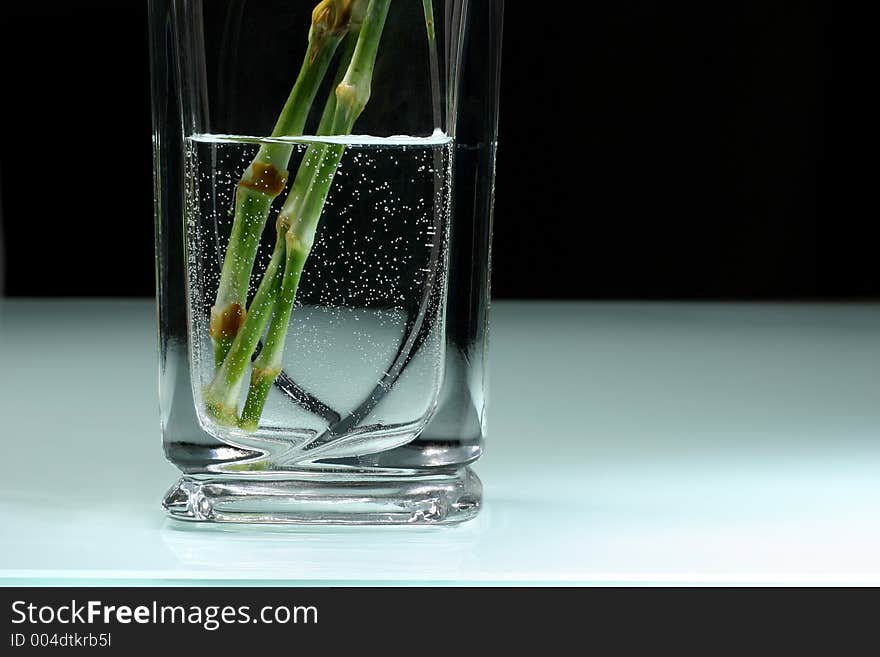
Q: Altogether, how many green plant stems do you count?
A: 3